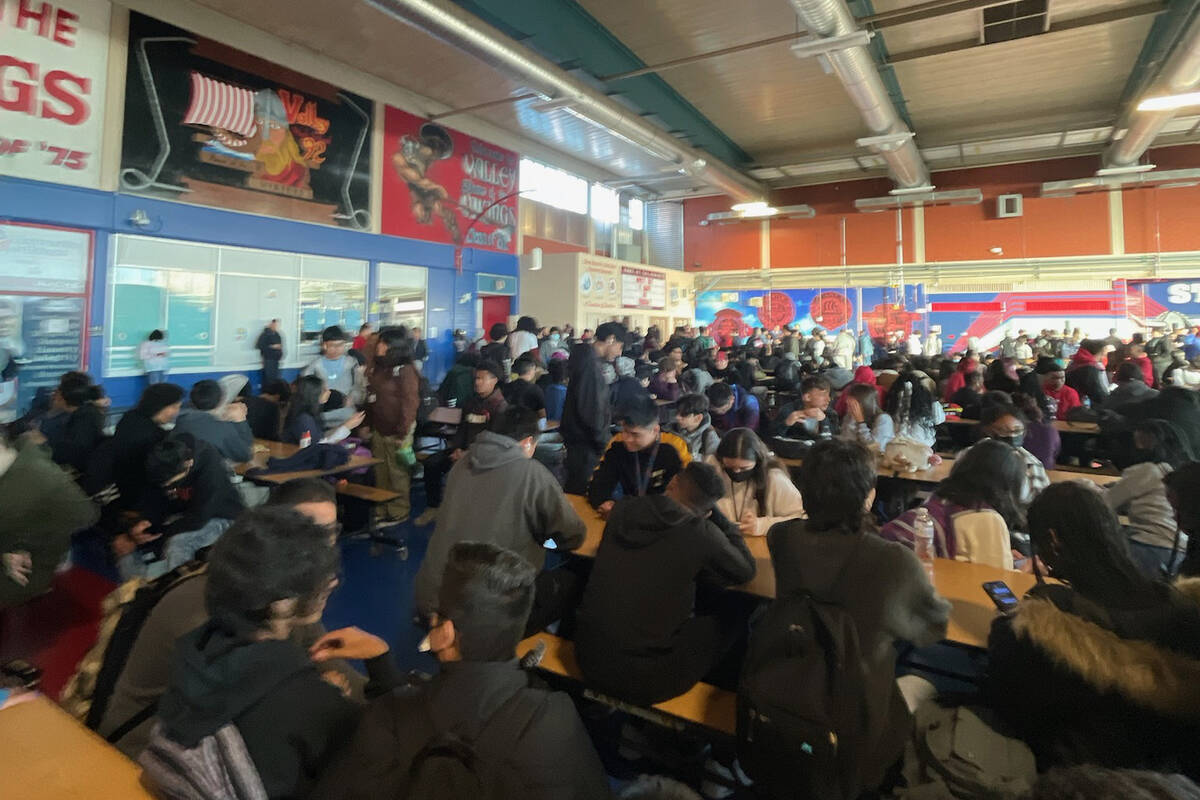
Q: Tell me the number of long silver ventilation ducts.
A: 3